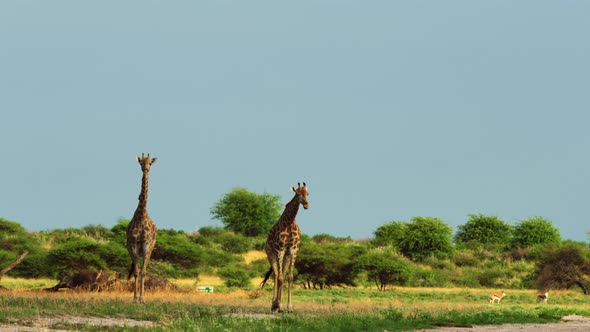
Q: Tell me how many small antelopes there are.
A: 2